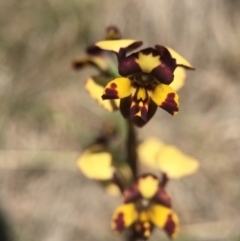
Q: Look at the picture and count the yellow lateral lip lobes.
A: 4